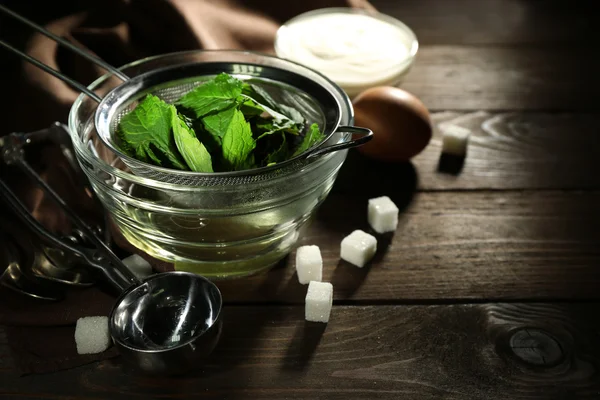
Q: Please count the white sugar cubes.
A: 7